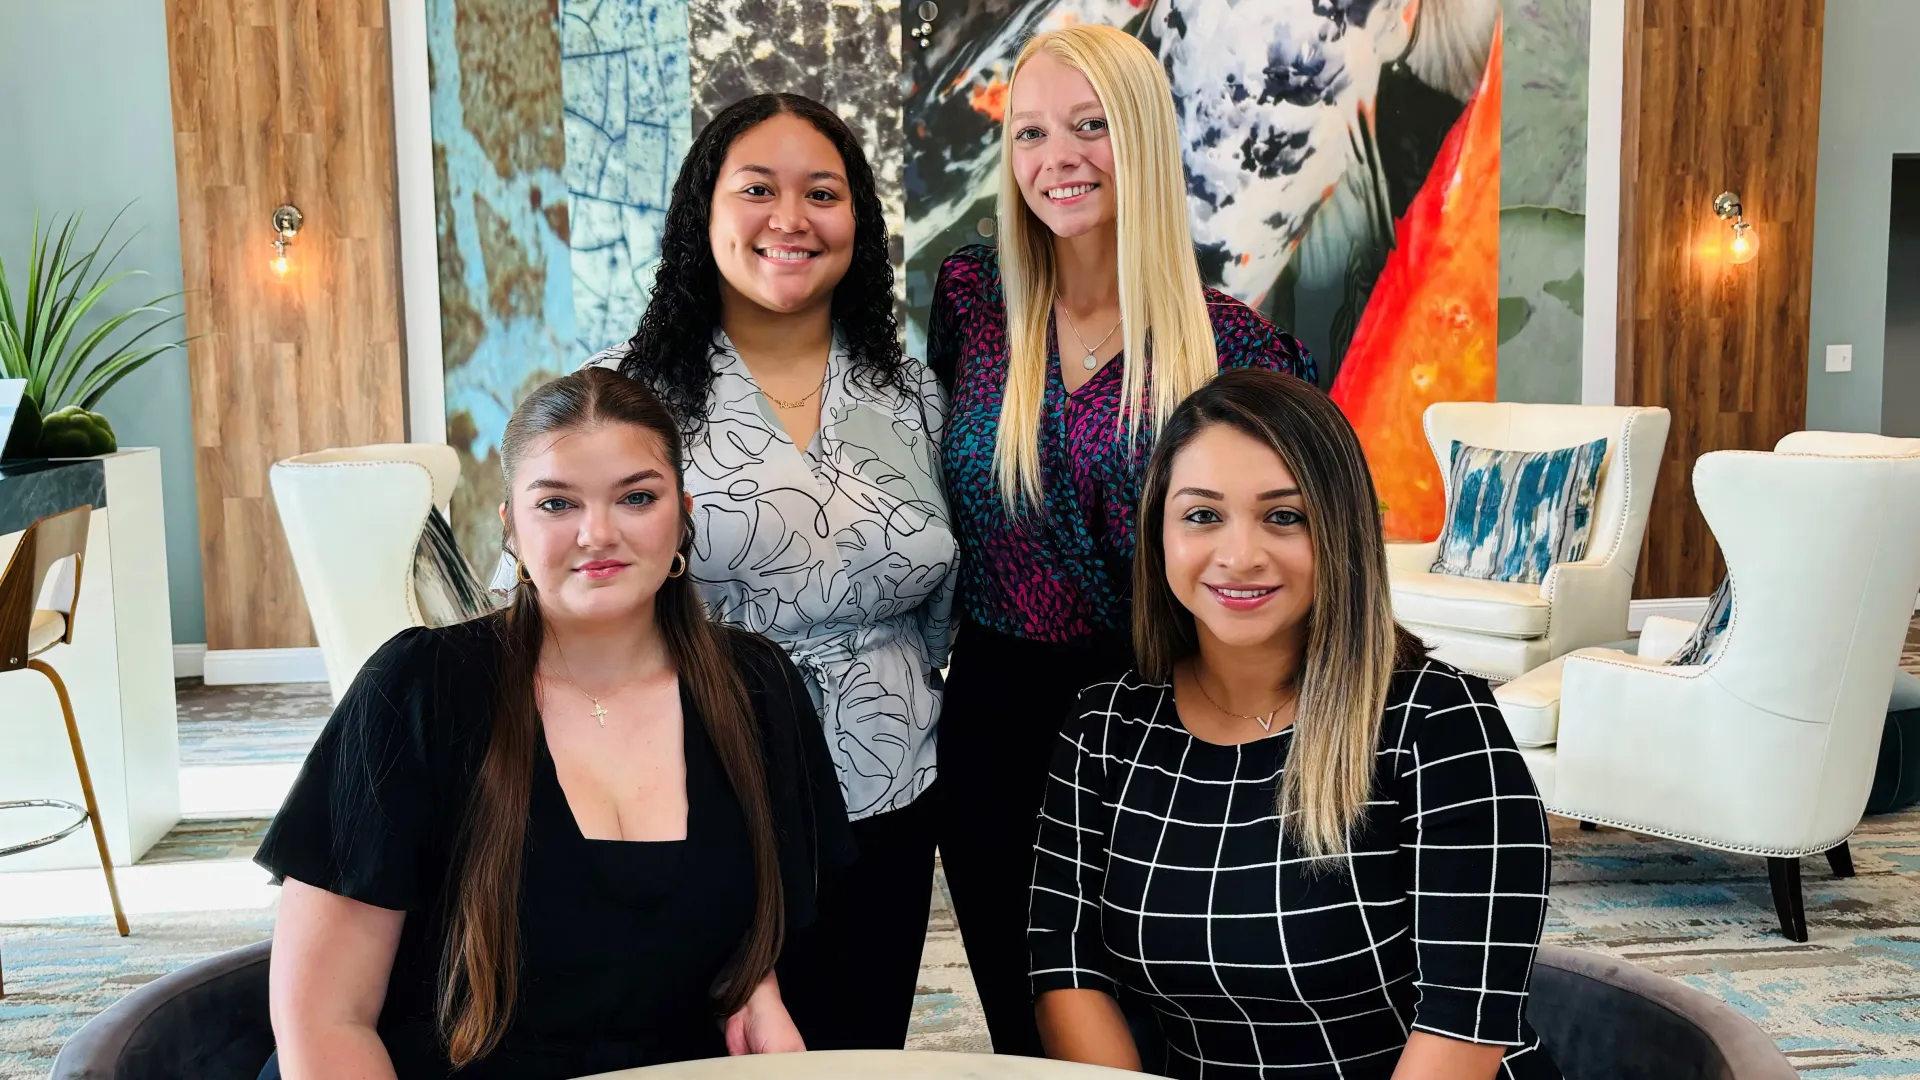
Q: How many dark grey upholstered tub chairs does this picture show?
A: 2